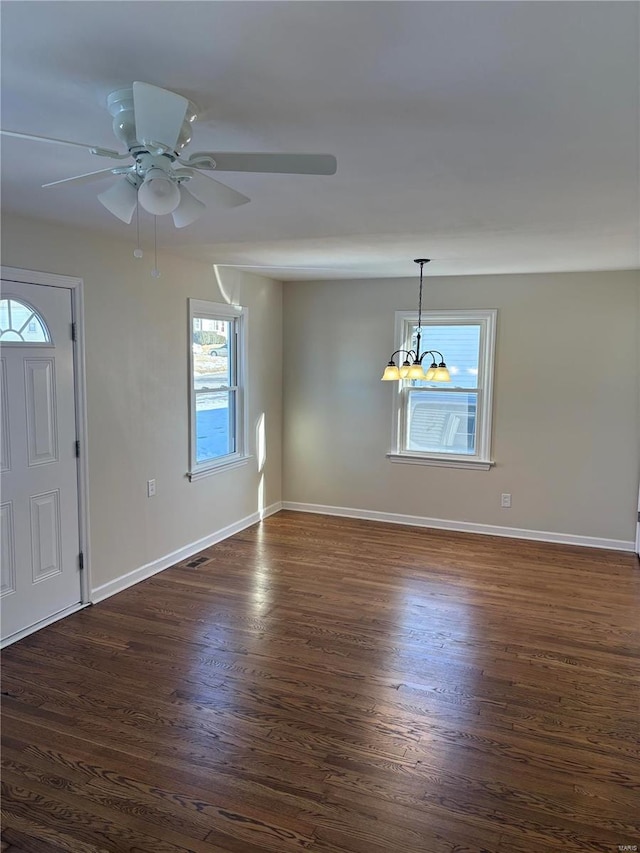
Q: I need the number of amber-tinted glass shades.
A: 5